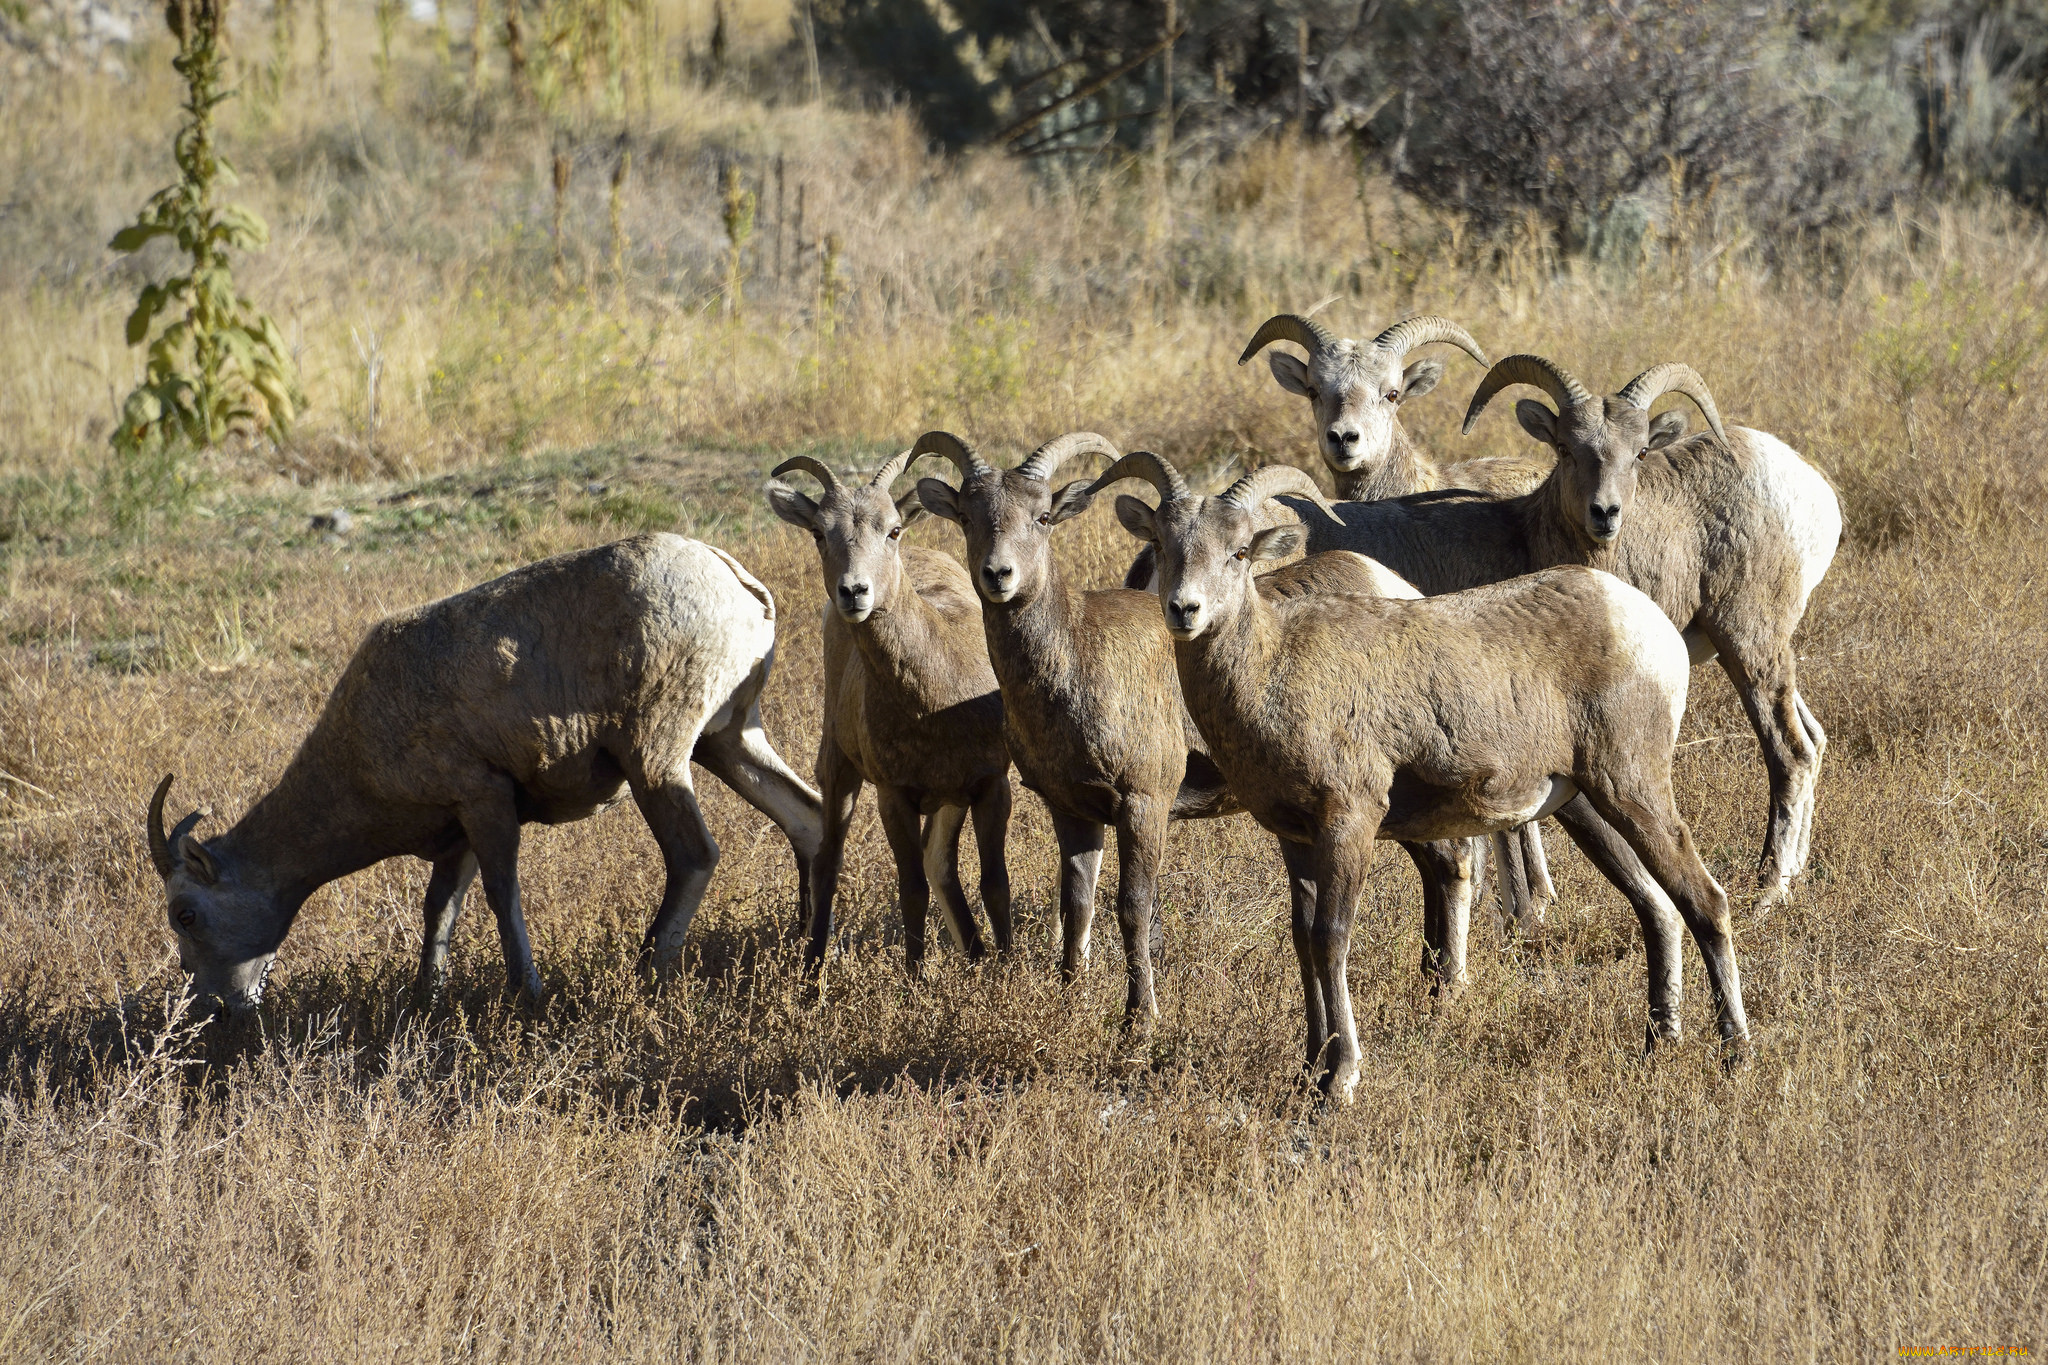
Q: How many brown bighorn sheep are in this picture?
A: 6